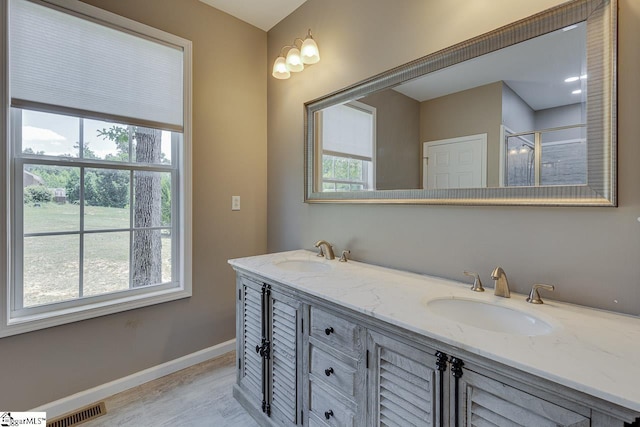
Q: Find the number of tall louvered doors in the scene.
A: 4